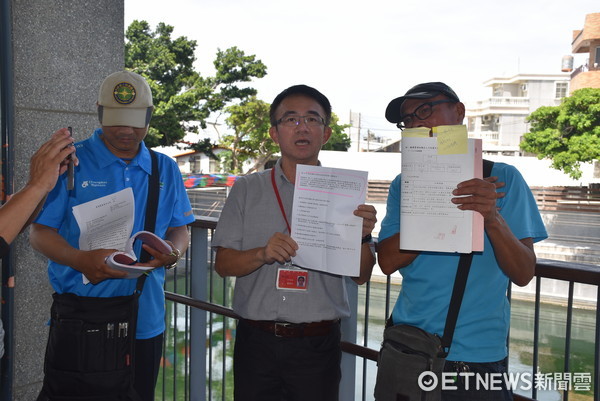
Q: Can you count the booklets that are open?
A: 1